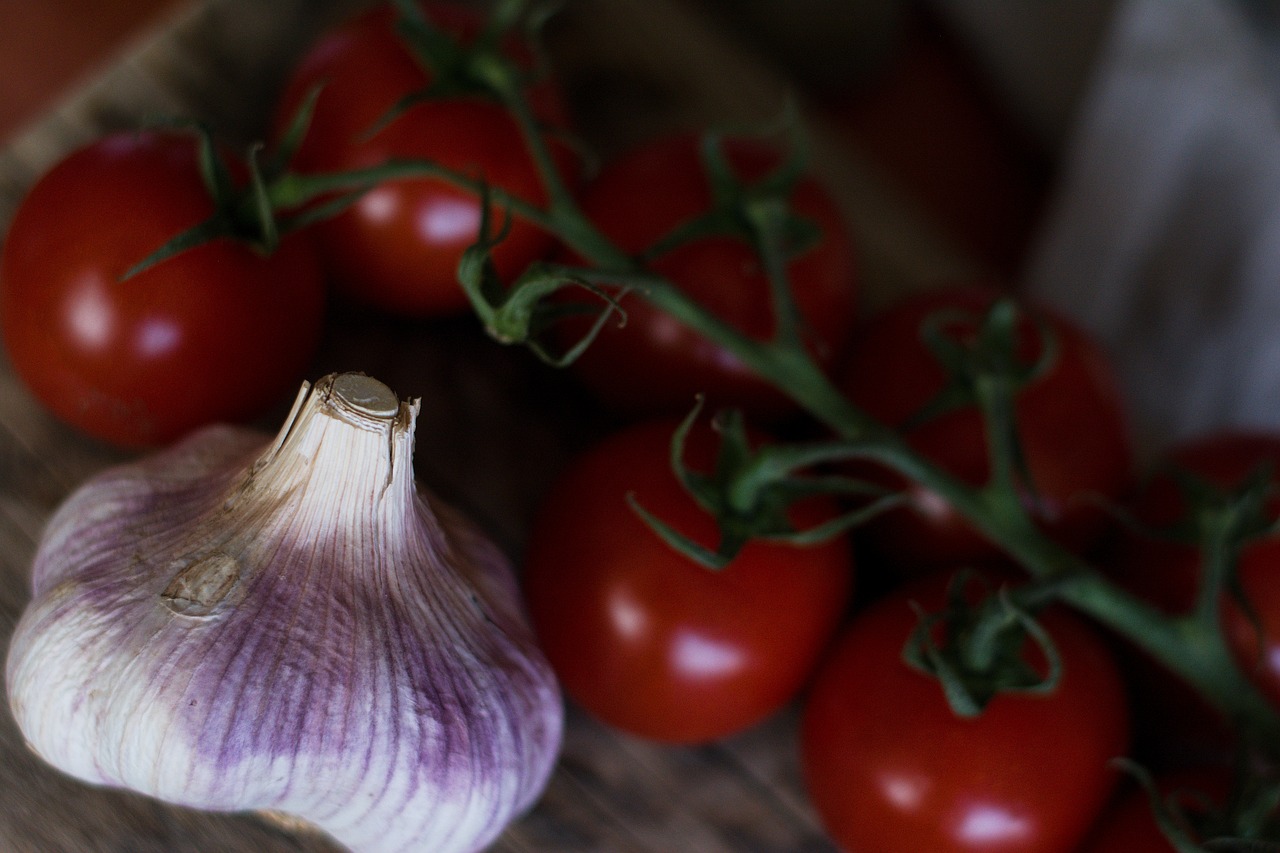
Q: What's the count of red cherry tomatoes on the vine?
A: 8